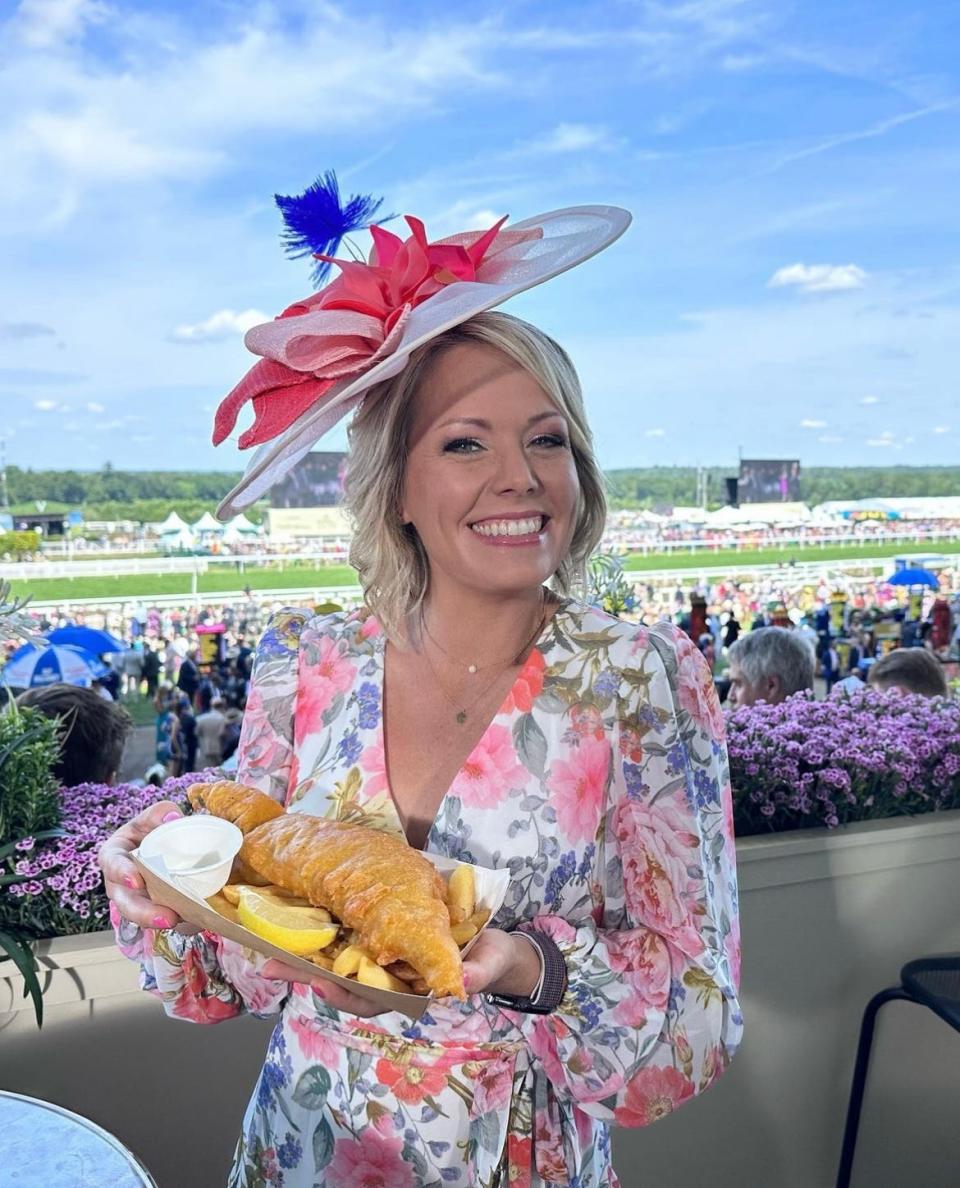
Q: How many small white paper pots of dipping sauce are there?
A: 1